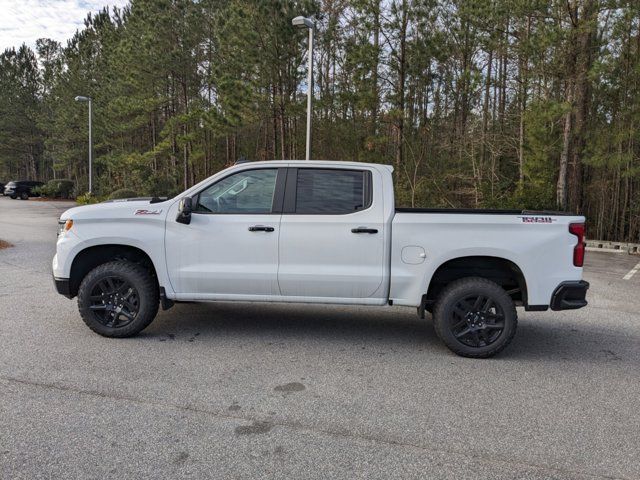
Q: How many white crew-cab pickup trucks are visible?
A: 1